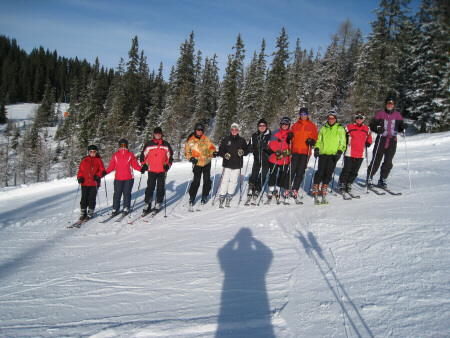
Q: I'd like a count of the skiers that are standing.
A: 11